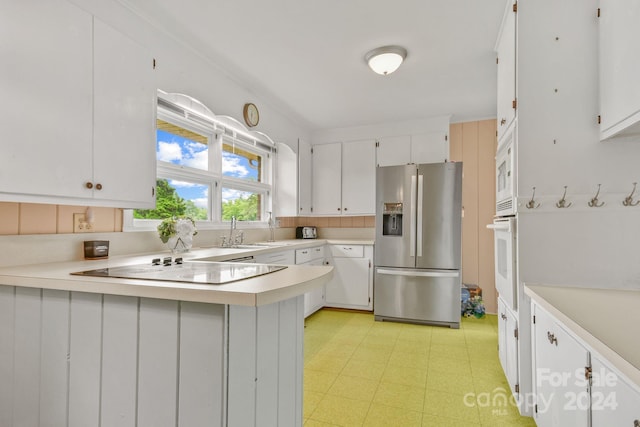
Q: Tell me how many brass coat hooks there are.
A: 4